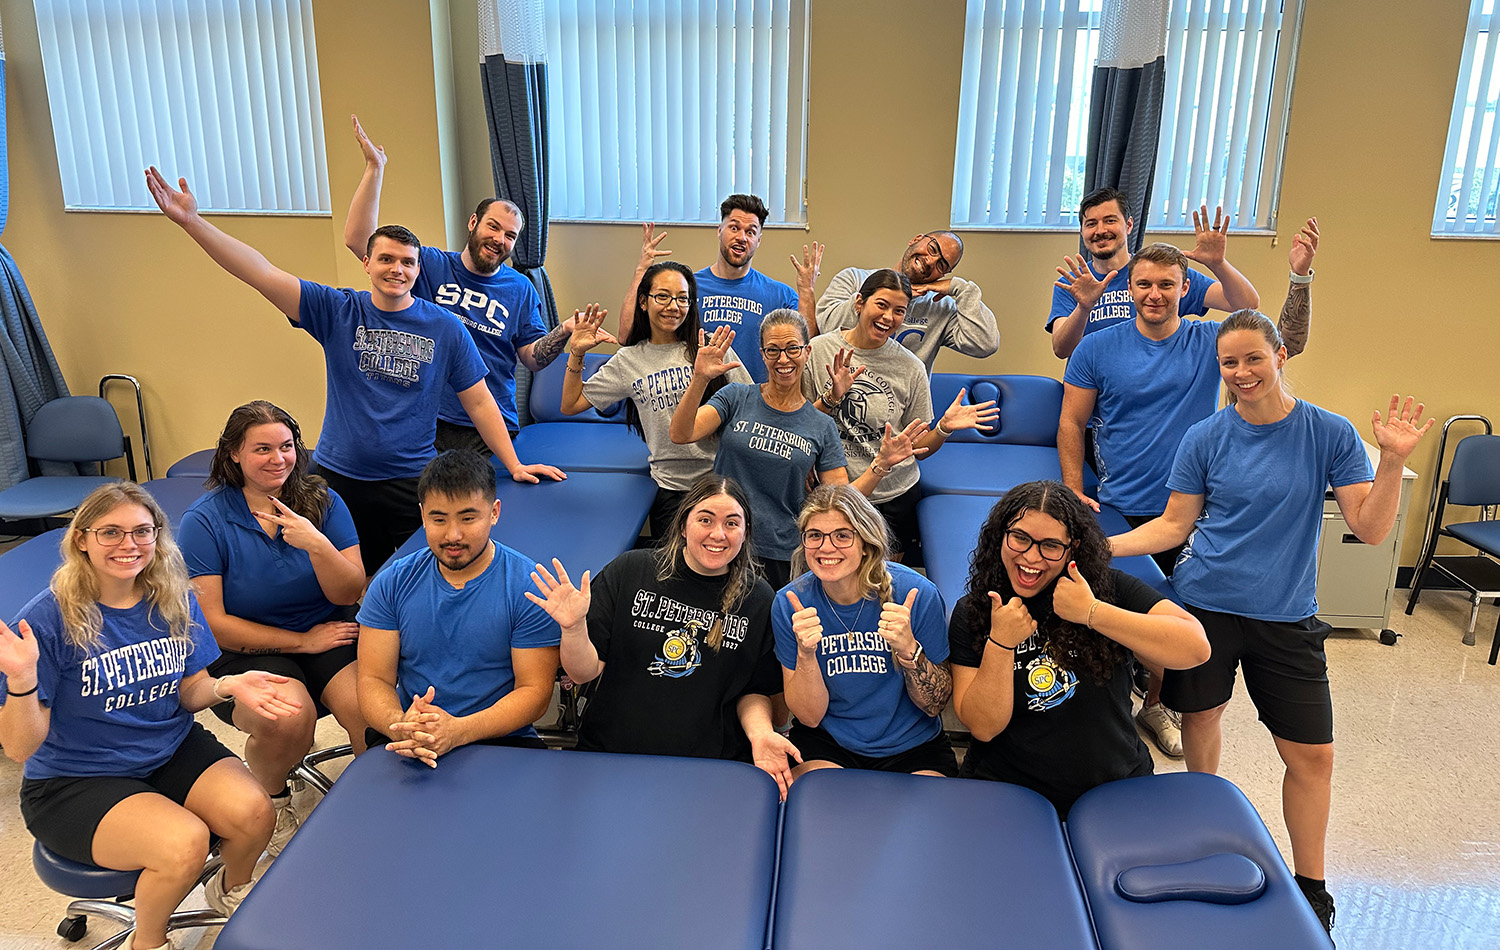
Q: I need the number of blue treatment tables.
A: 4